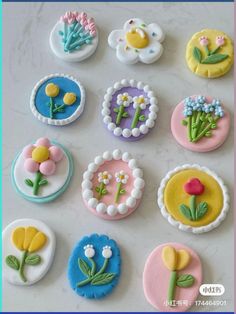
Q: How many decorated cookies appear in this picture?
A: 12